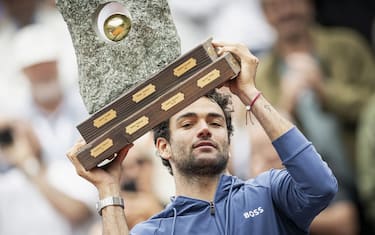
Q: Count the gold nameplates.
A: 7